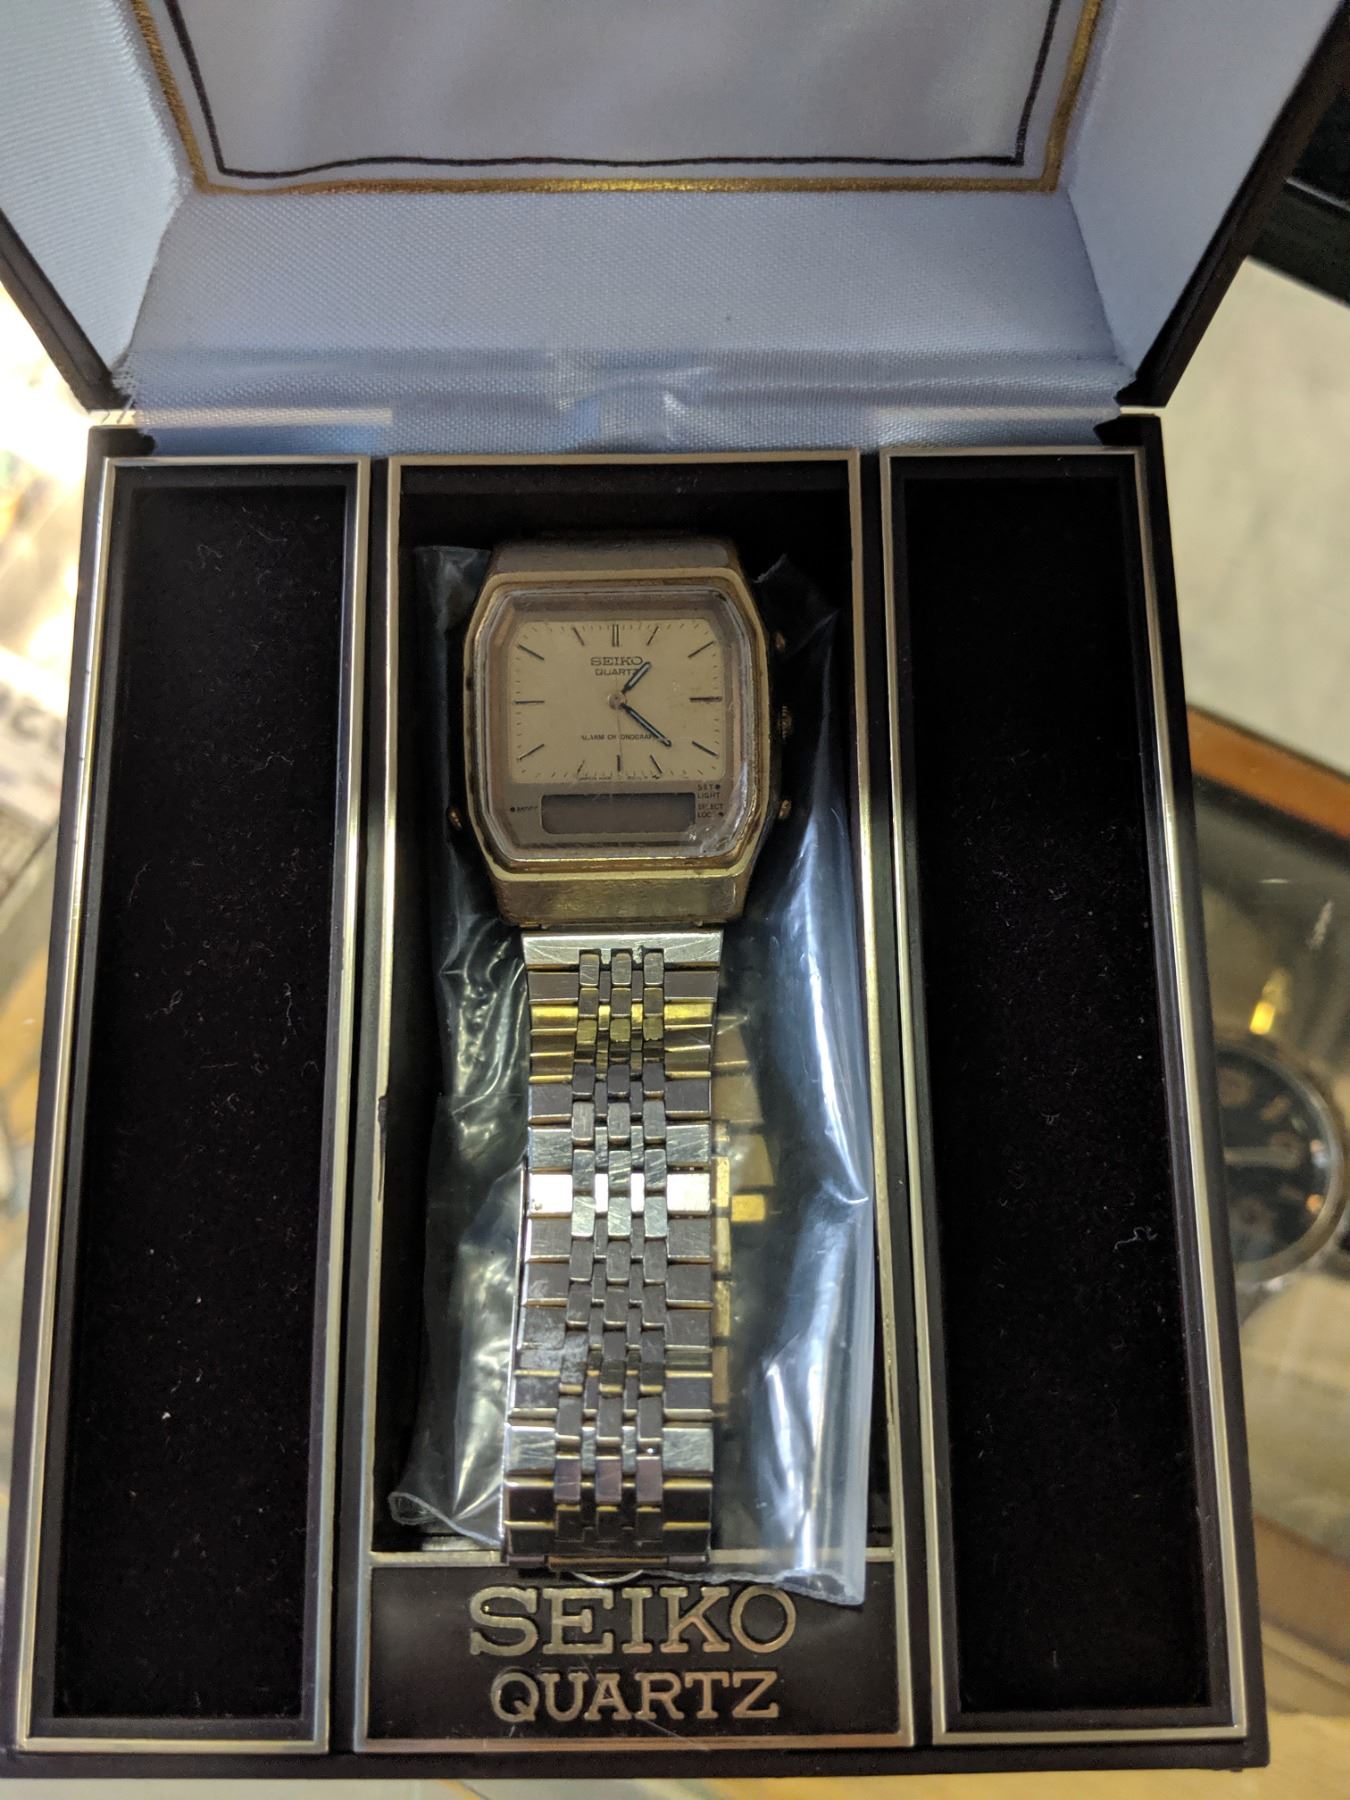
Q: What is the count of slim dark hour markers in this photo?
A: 12